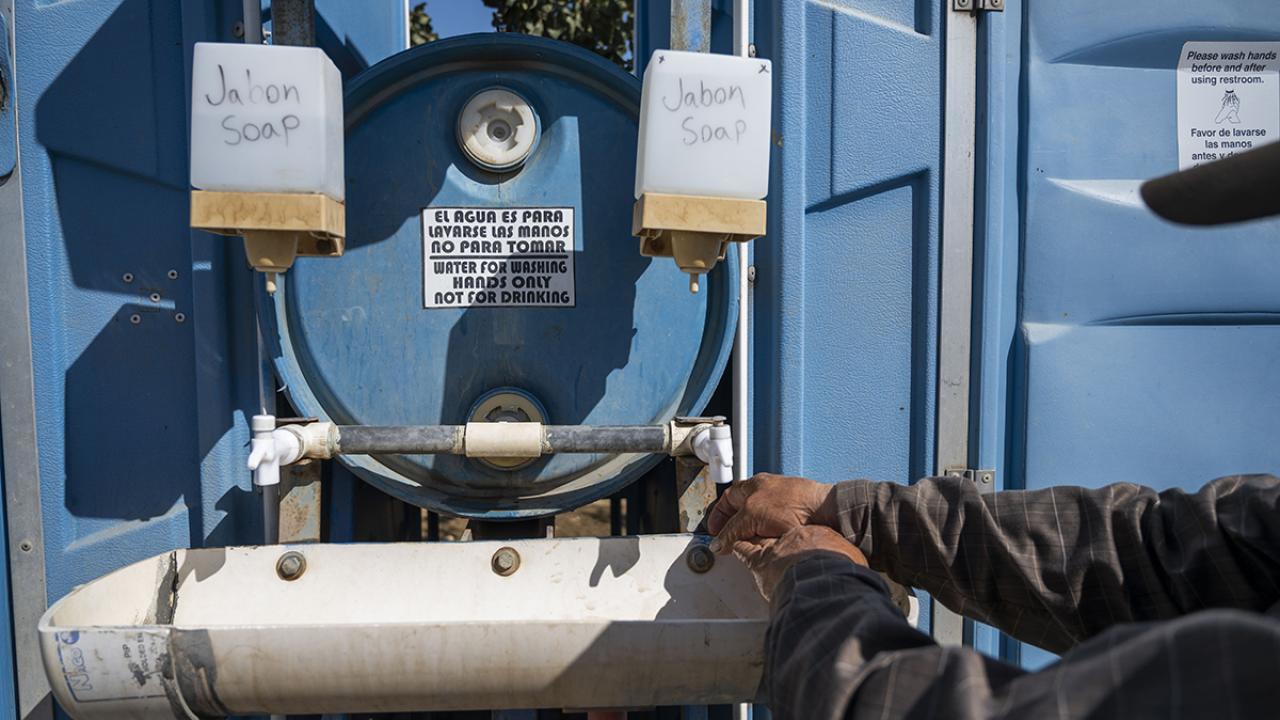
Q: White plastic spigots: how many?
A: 2